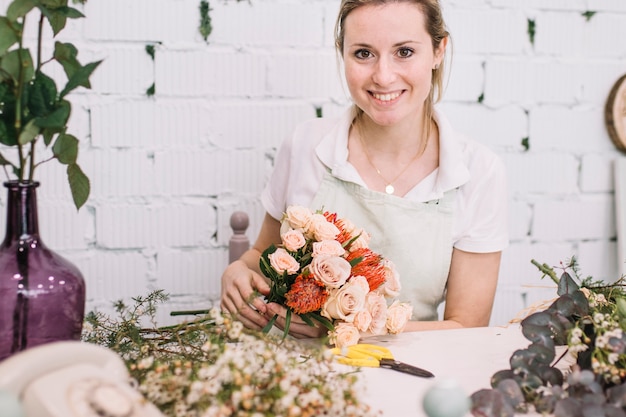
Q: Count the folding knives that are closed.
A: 0